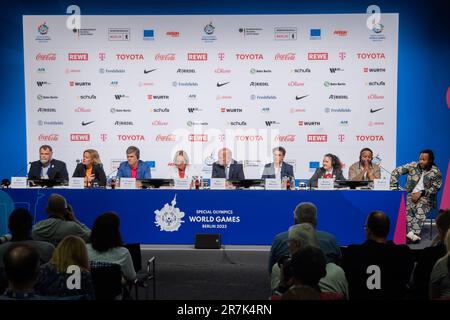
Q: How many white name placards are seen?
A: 8